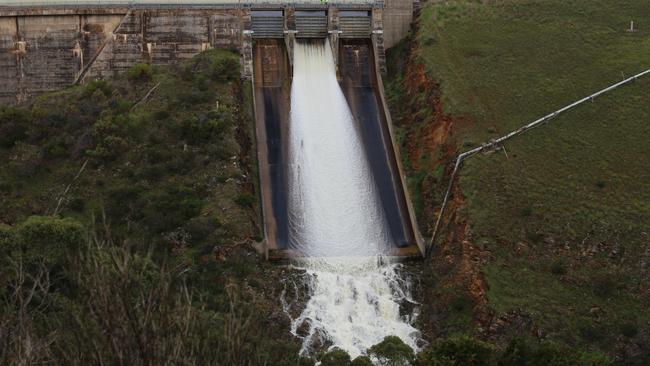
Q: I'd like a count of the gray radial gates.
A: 3